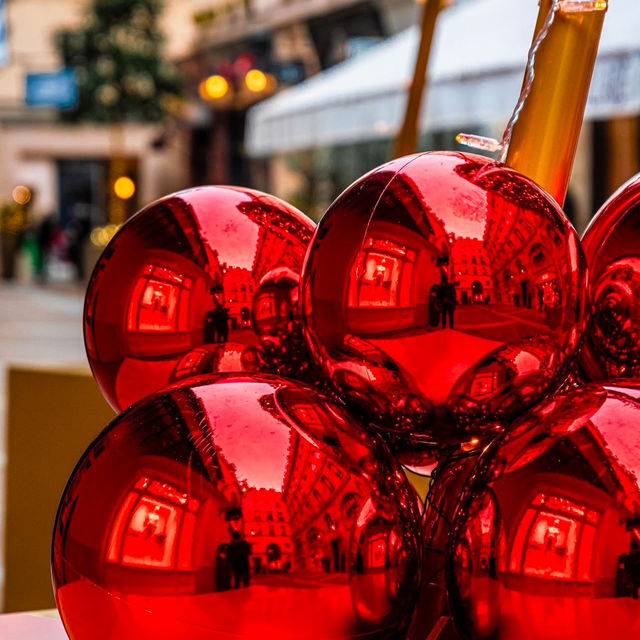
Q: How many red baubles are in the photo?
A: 5